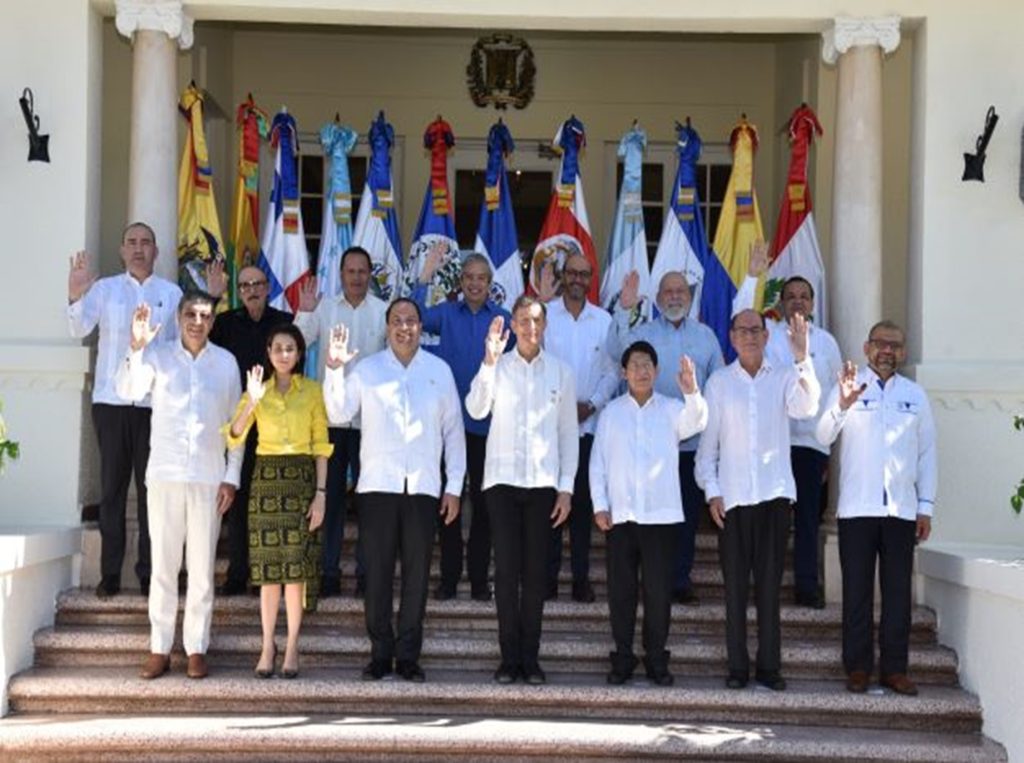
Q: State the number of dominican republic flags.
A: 1